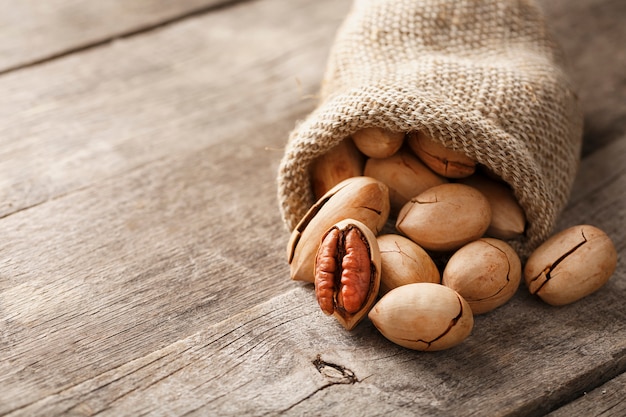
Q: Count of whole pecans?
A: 11